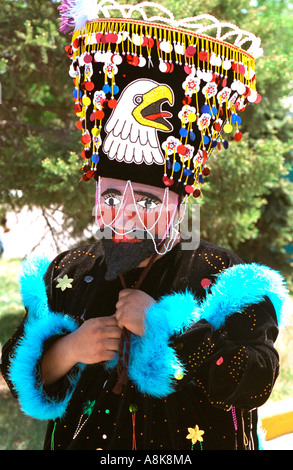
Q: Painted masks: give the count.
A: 1